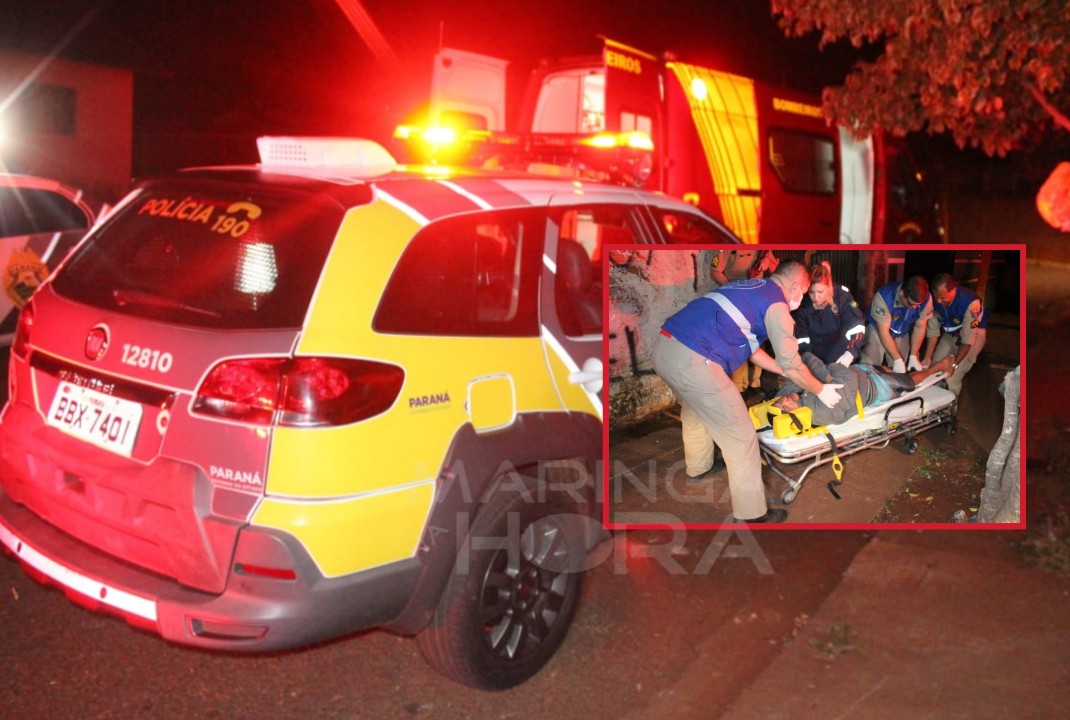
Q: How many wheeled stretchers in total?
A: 1